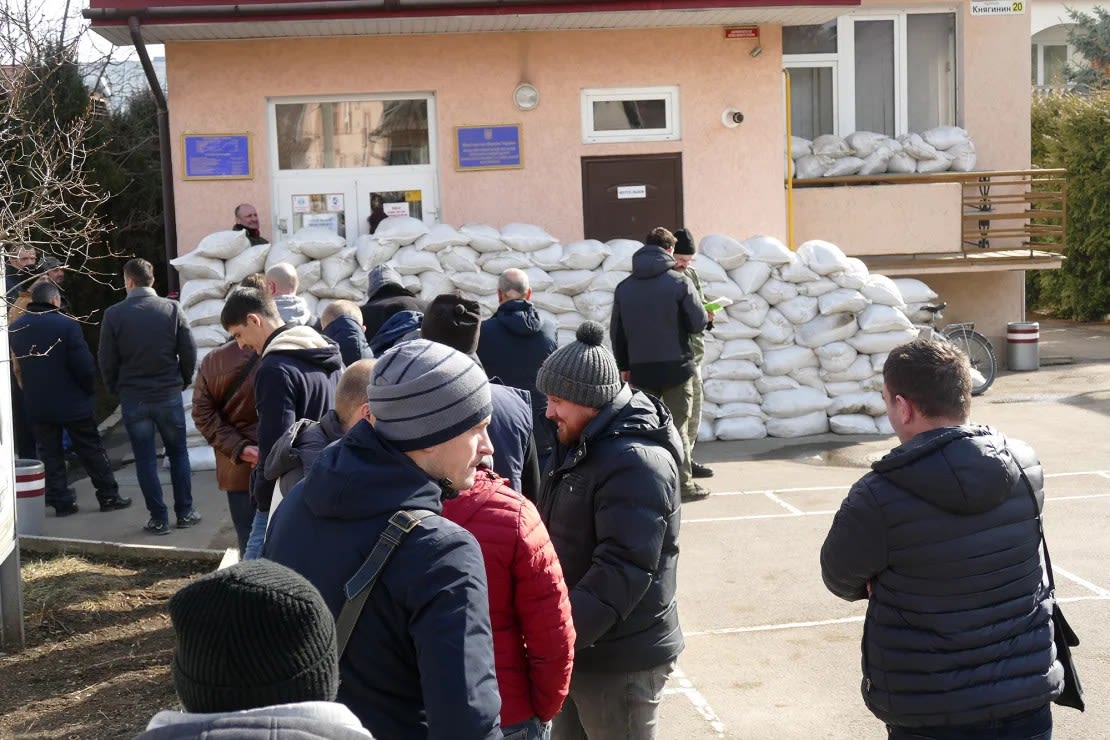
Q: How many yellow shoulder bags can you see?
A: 0